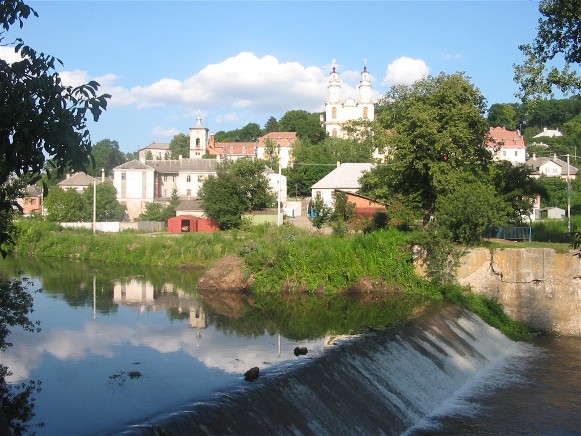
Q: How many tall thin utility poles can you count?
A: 3